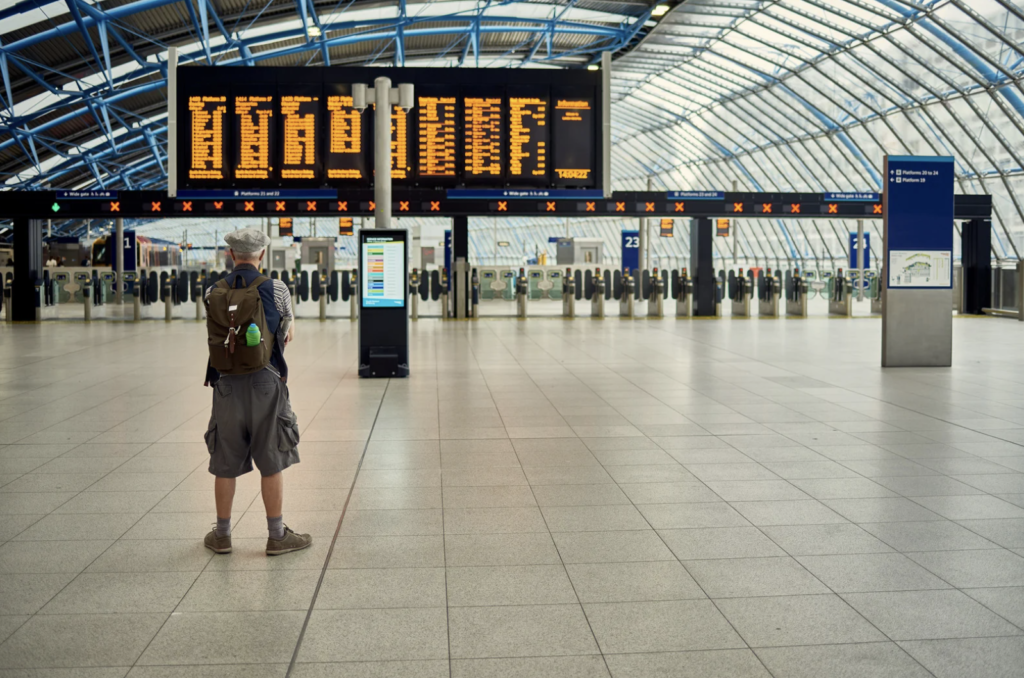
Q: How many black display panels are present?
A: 9